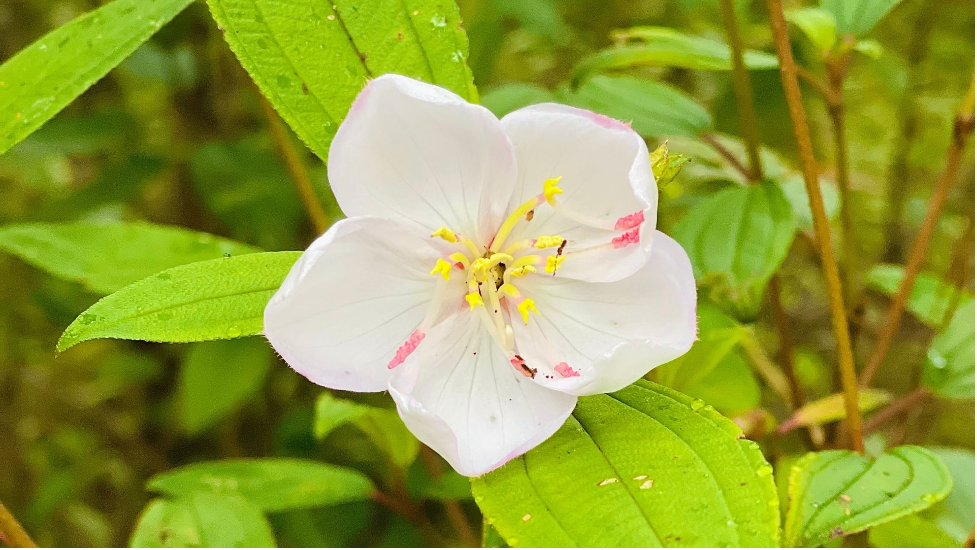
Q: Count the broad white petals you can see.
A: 5